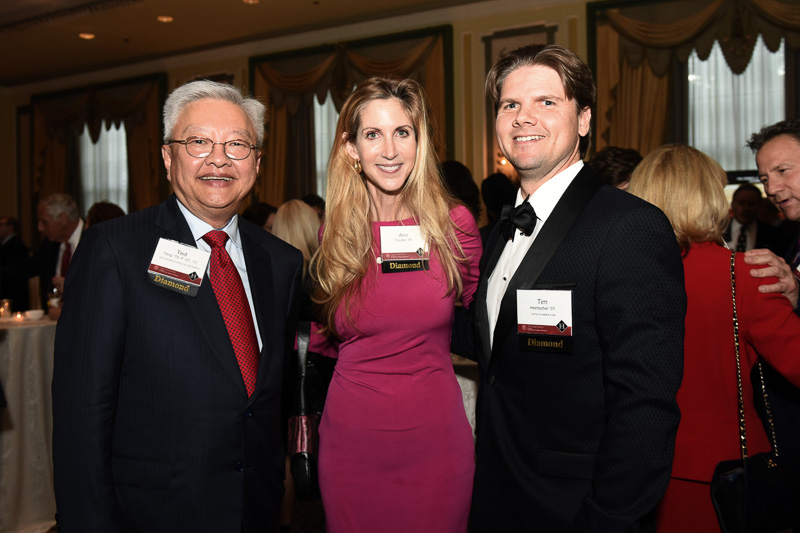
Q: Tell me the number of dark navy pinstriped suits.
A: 1